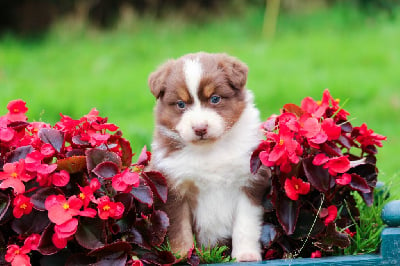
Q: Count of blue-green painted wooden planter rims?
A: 1